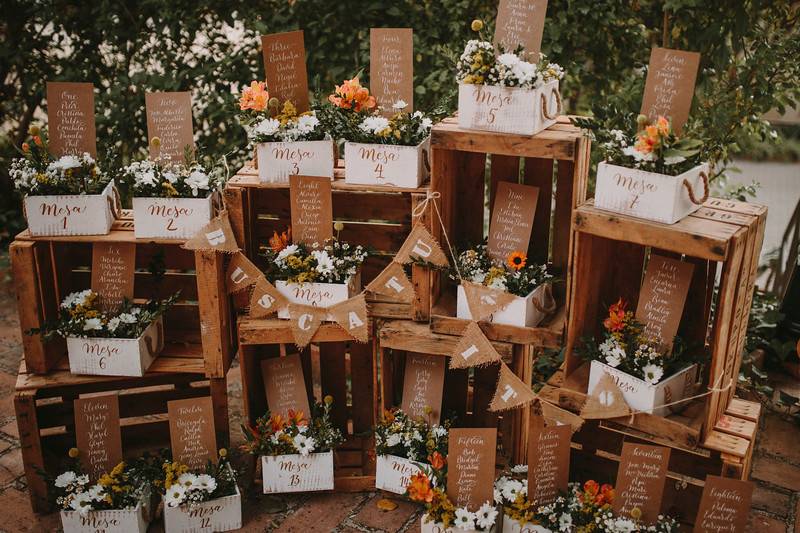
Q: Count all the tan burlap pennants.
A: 12